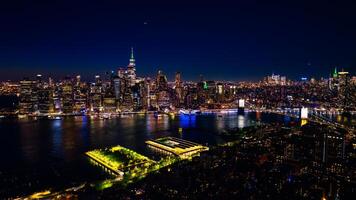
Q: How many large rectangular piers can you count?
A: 2